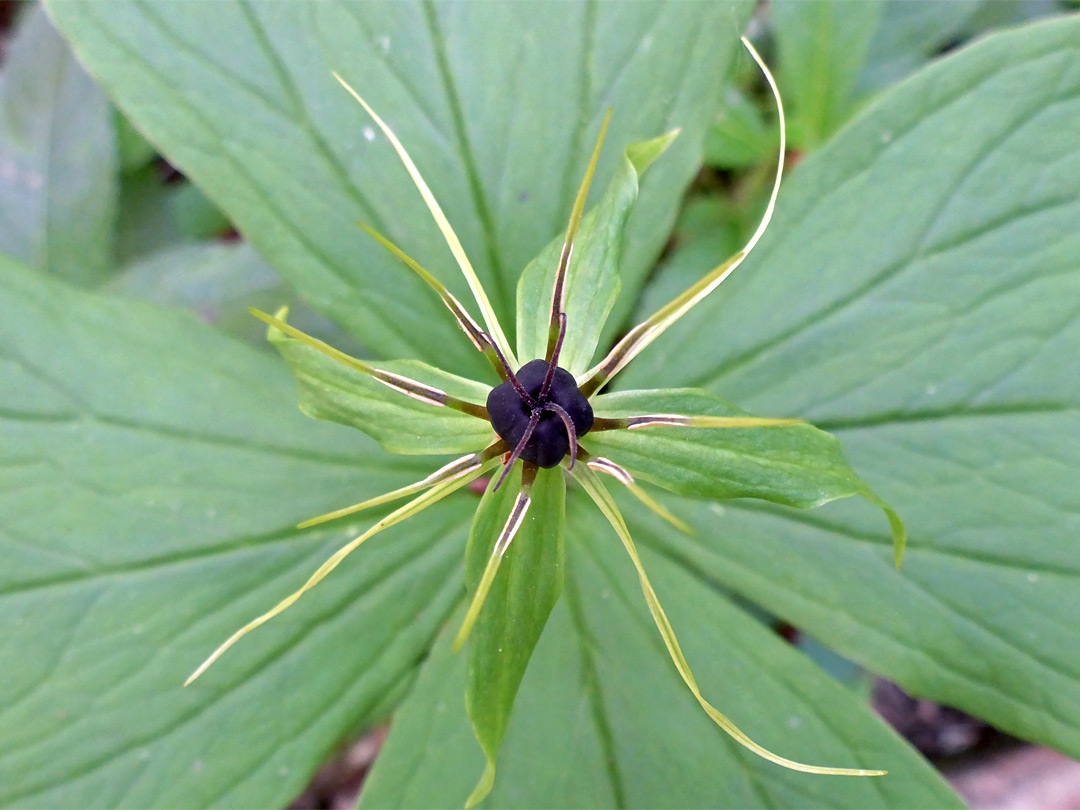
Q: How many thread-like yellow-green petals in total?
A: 4